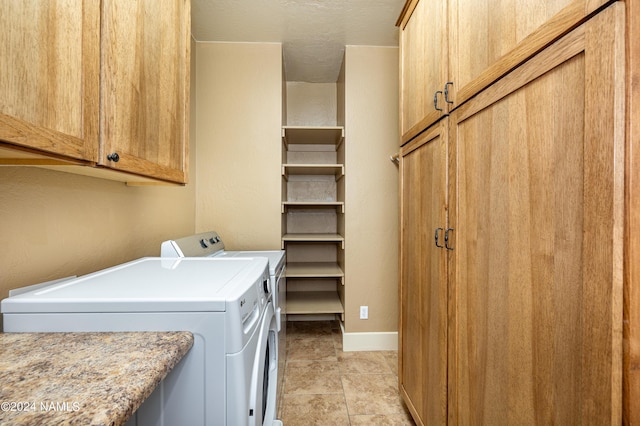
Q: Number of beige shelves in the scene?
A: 6